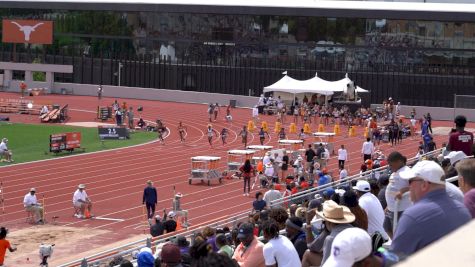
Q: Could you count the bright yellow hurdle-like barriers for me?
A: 9